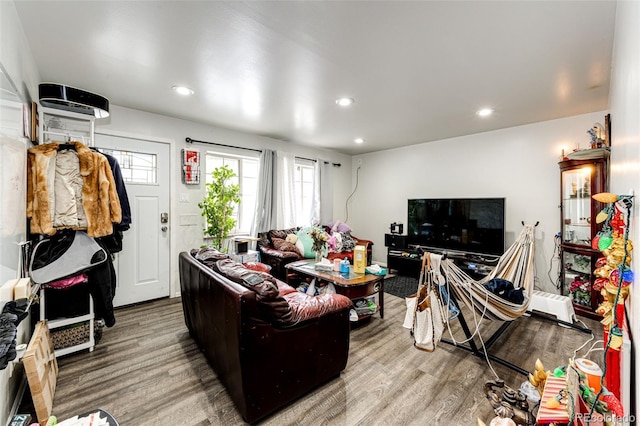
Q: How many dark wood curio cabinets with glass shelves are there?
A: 1